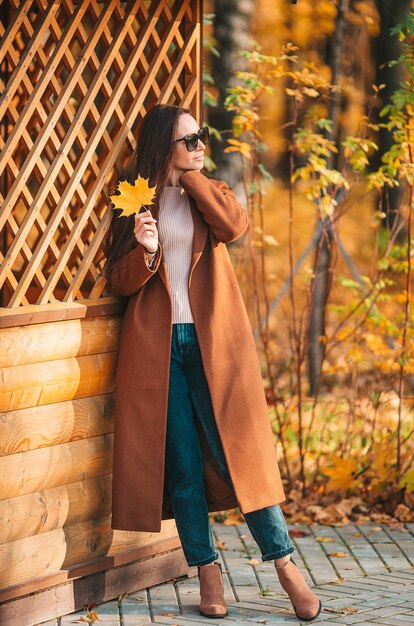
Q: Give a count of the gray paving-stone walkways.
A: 1